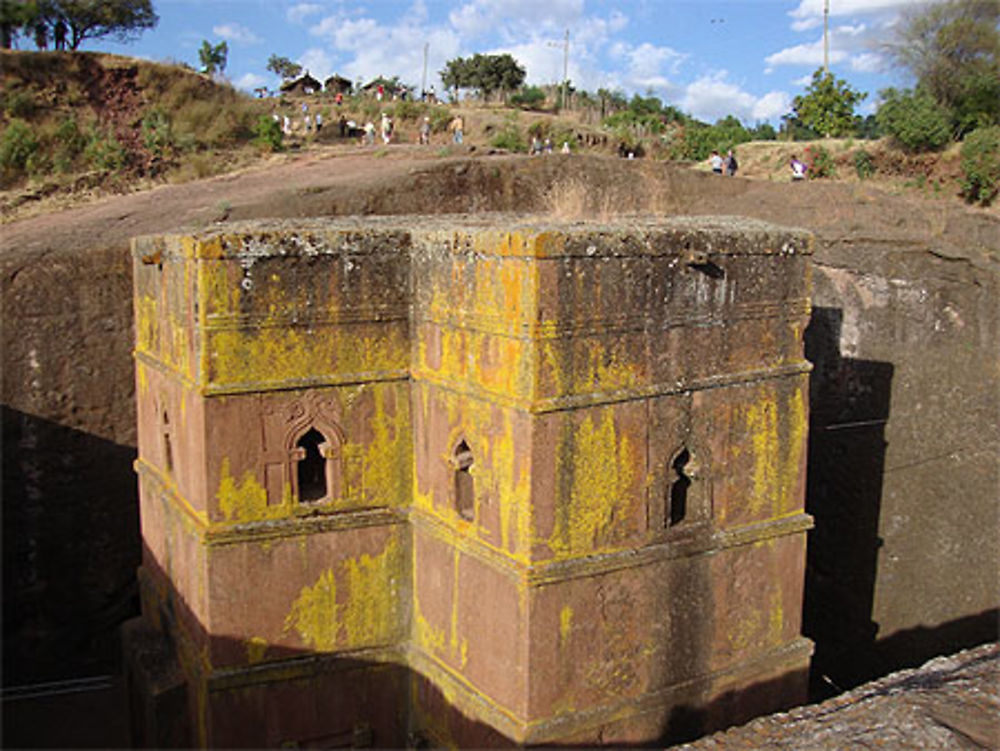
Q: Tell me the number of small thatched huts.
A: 3